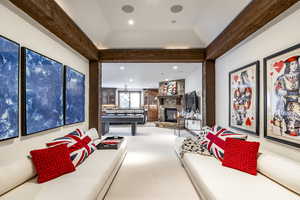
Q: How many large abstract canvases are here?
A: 3